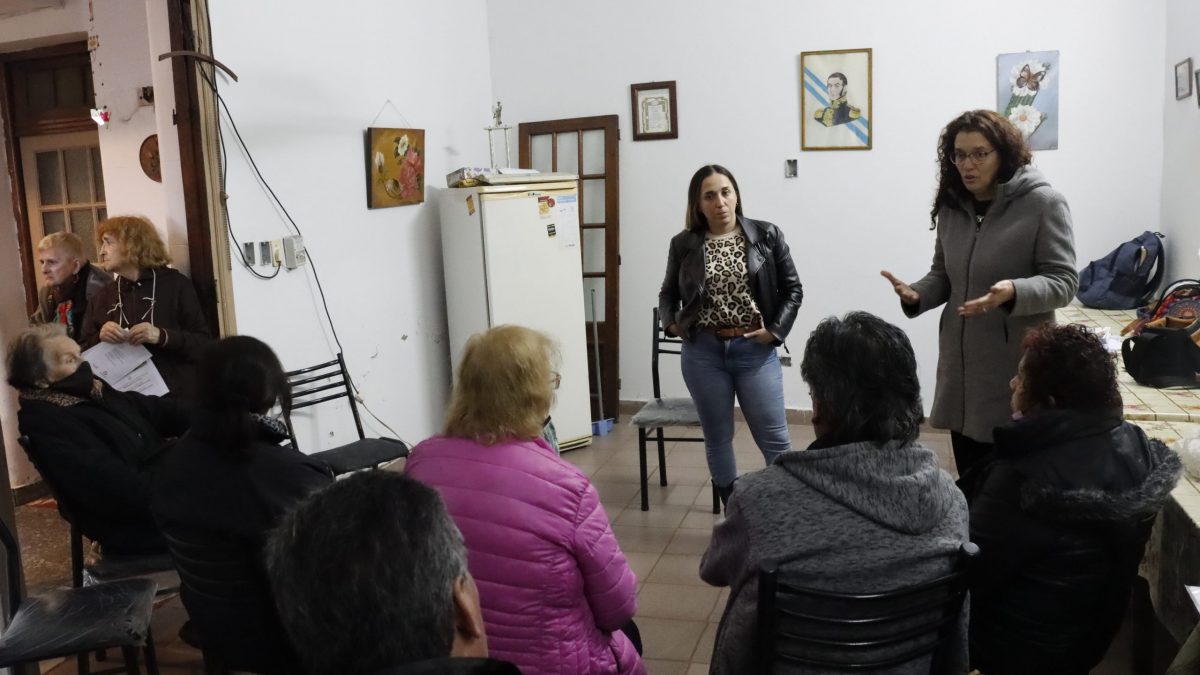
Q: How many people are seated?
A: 6